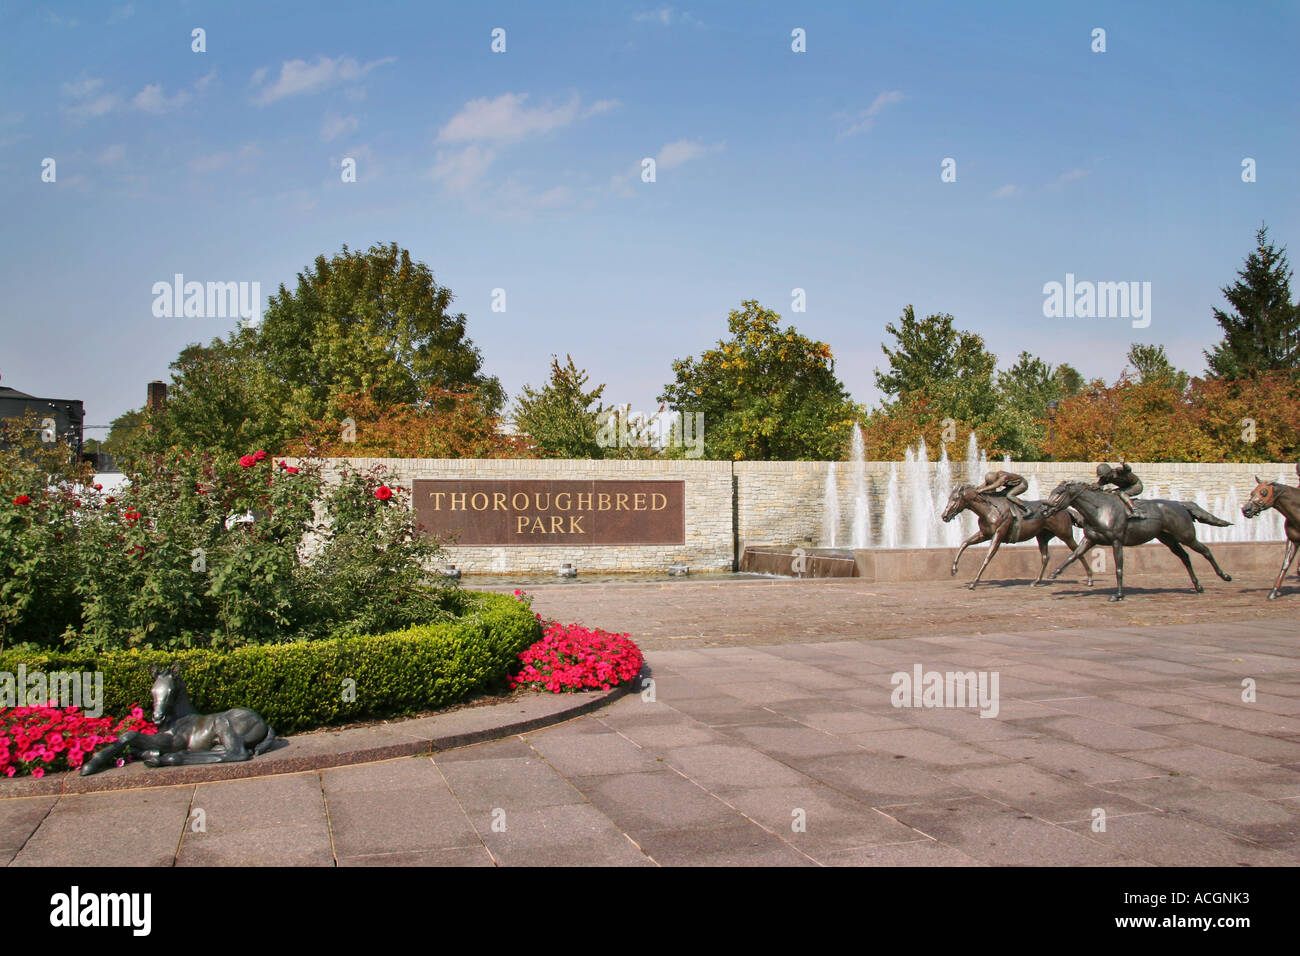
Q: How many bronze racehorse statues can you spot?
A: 3